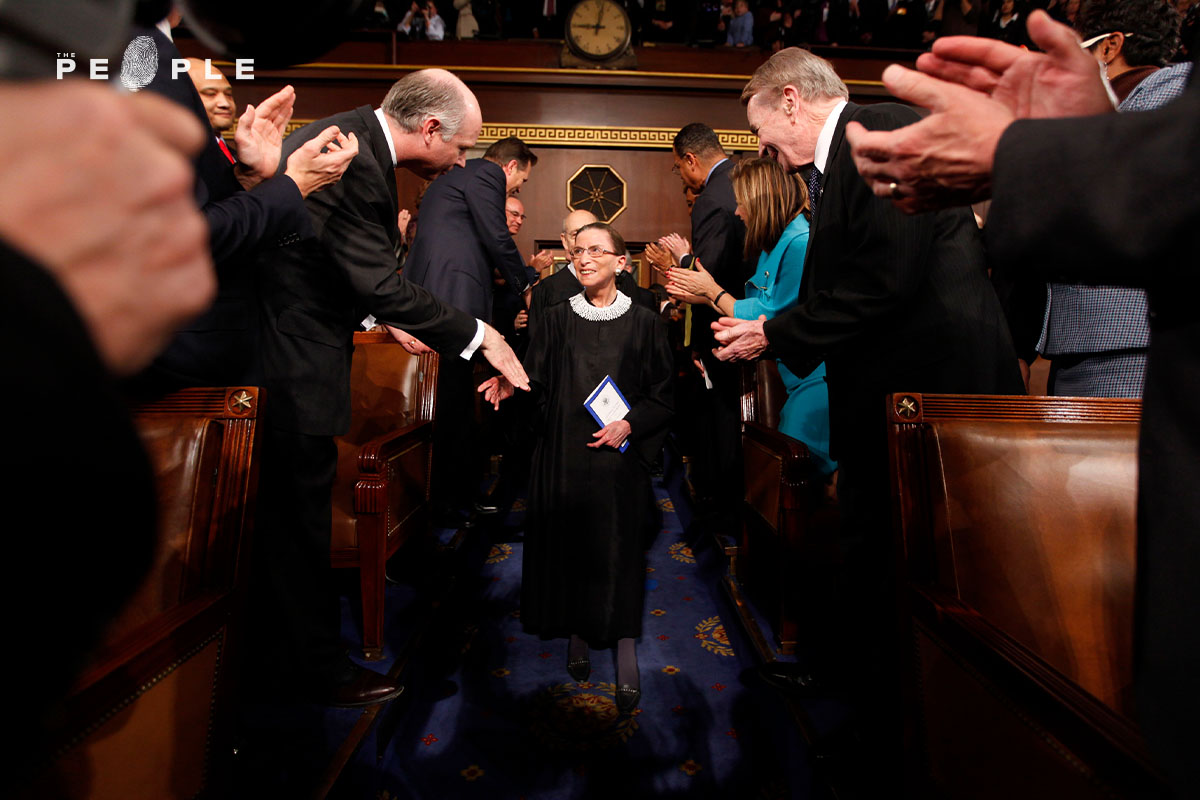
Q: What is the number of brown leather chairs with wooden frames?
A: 4